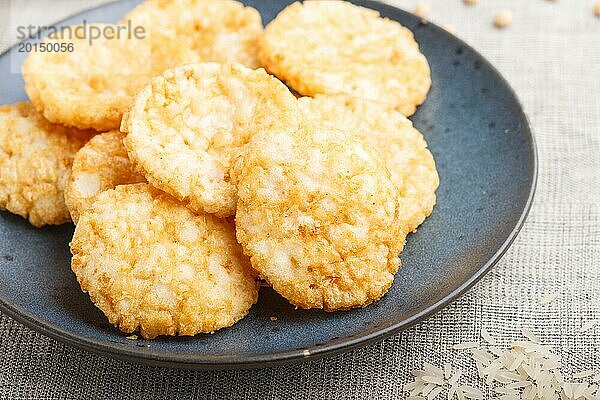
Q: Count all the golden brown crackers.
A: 9